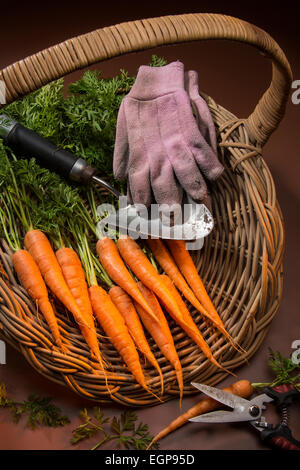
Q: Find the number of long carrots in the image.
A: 12